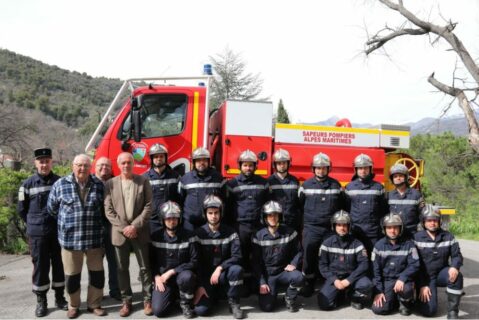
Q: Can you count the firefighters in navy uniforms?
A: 14